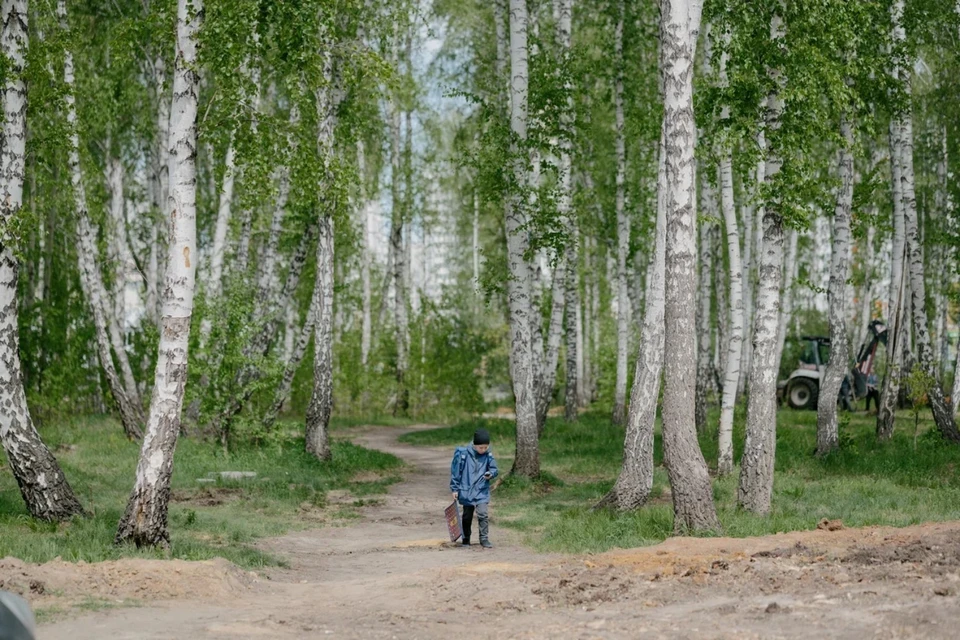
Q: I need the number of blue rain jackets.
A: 1